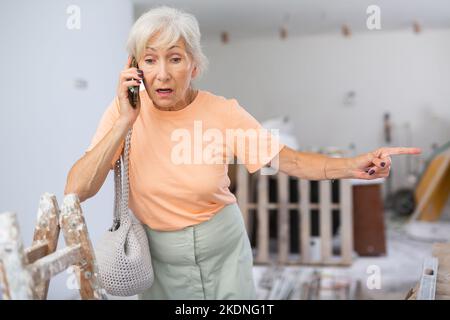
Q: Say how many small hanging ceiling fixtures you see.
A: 4